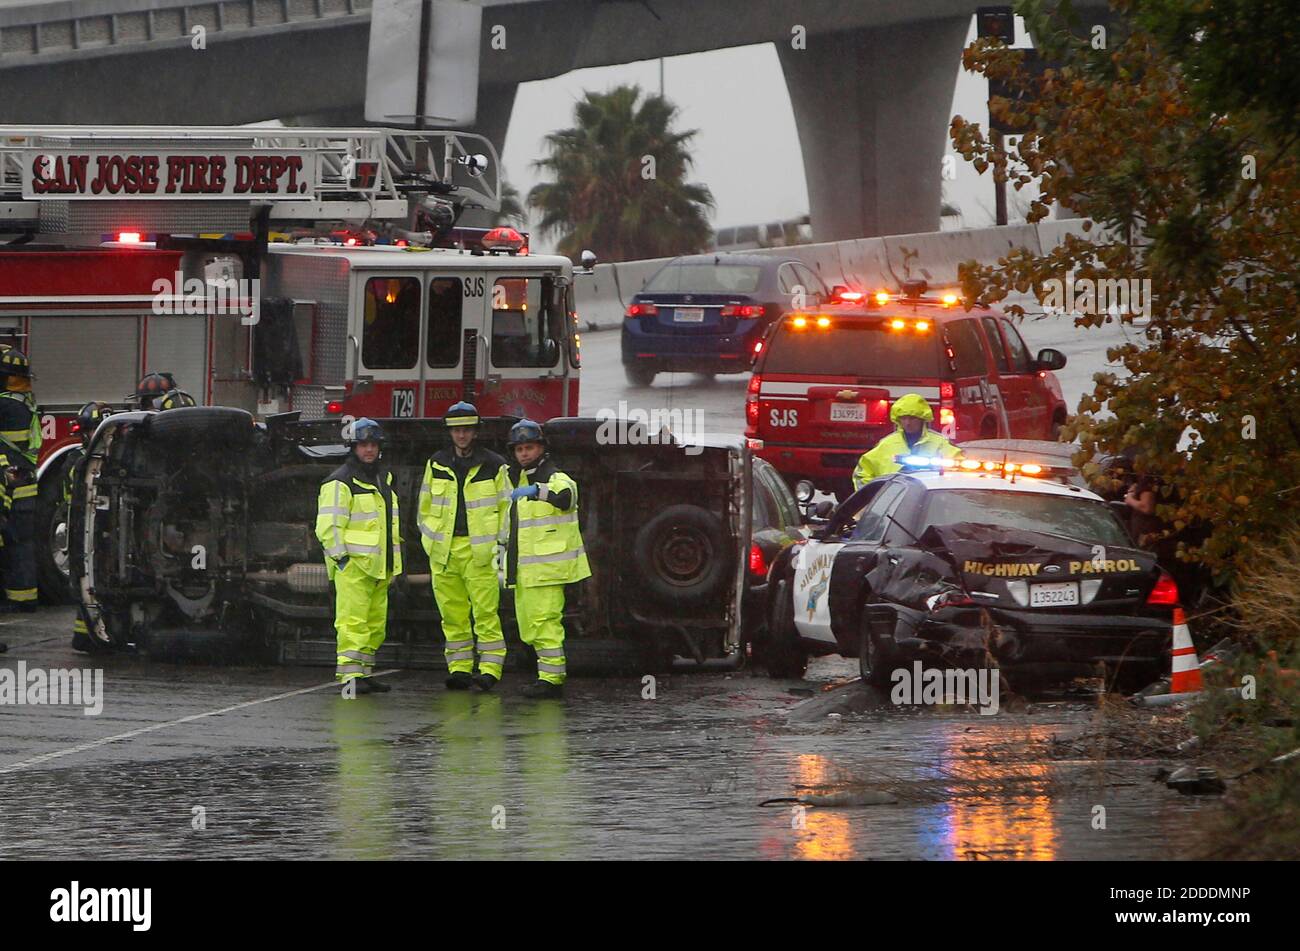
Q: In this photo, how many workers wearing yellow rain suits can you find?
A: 4